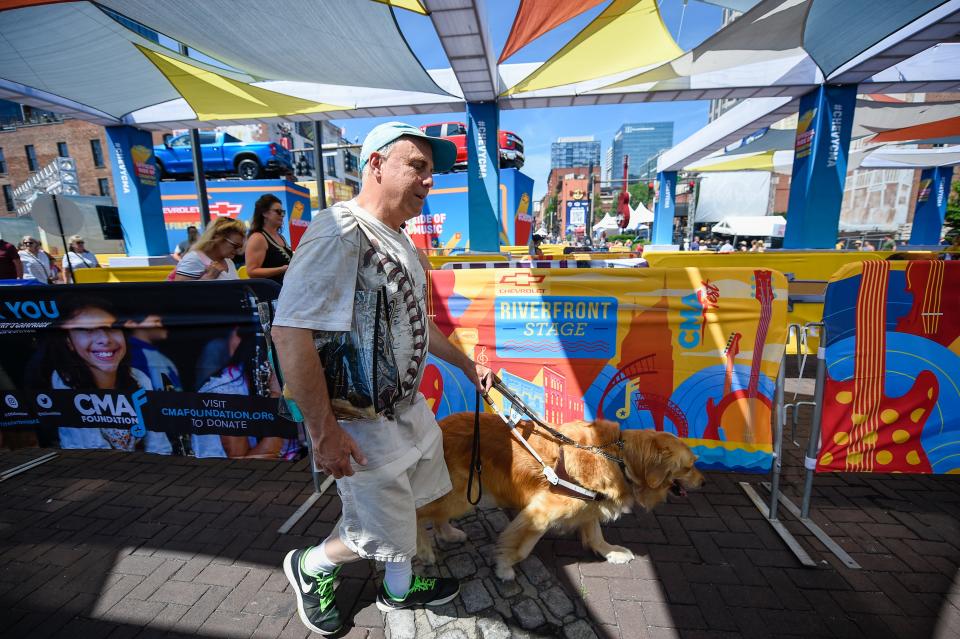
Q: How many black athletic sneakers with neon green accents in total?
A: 2